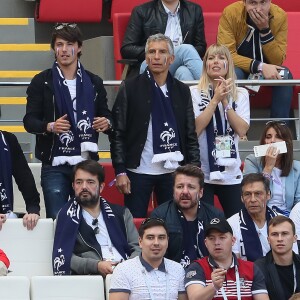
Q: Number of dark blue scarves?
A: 7